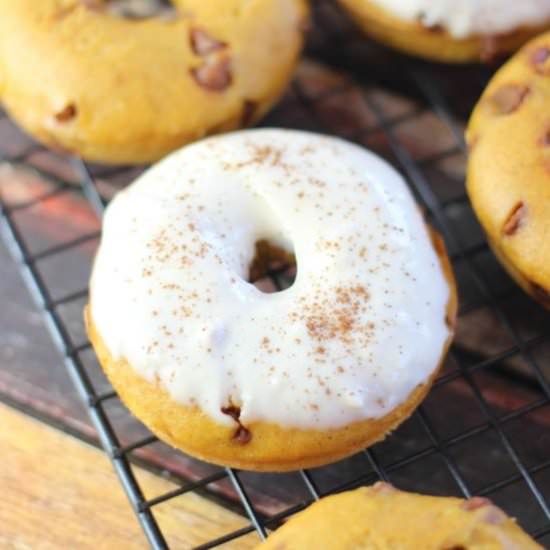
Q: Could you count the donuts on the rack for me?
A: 5